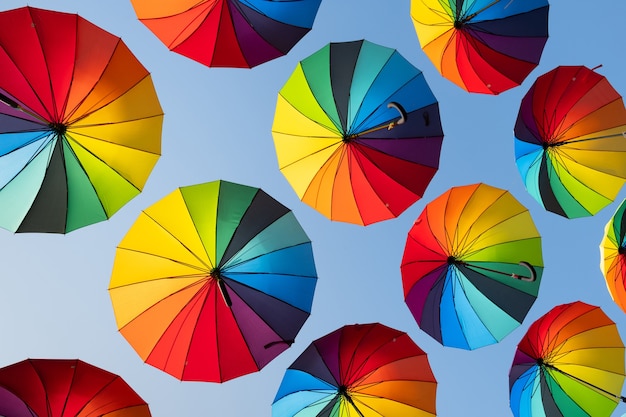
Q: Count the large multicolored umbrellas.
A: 11